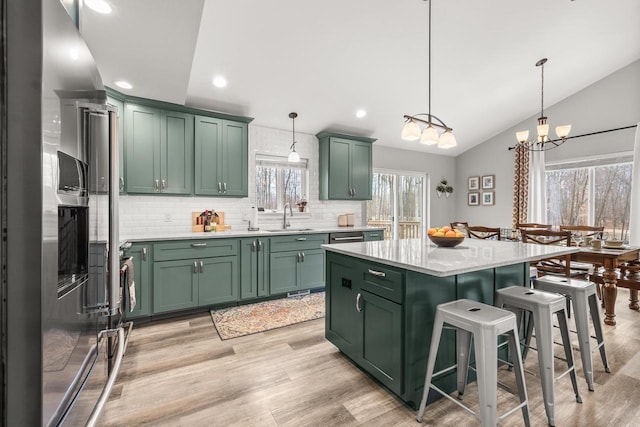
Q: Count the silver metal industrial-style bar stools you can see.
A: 3